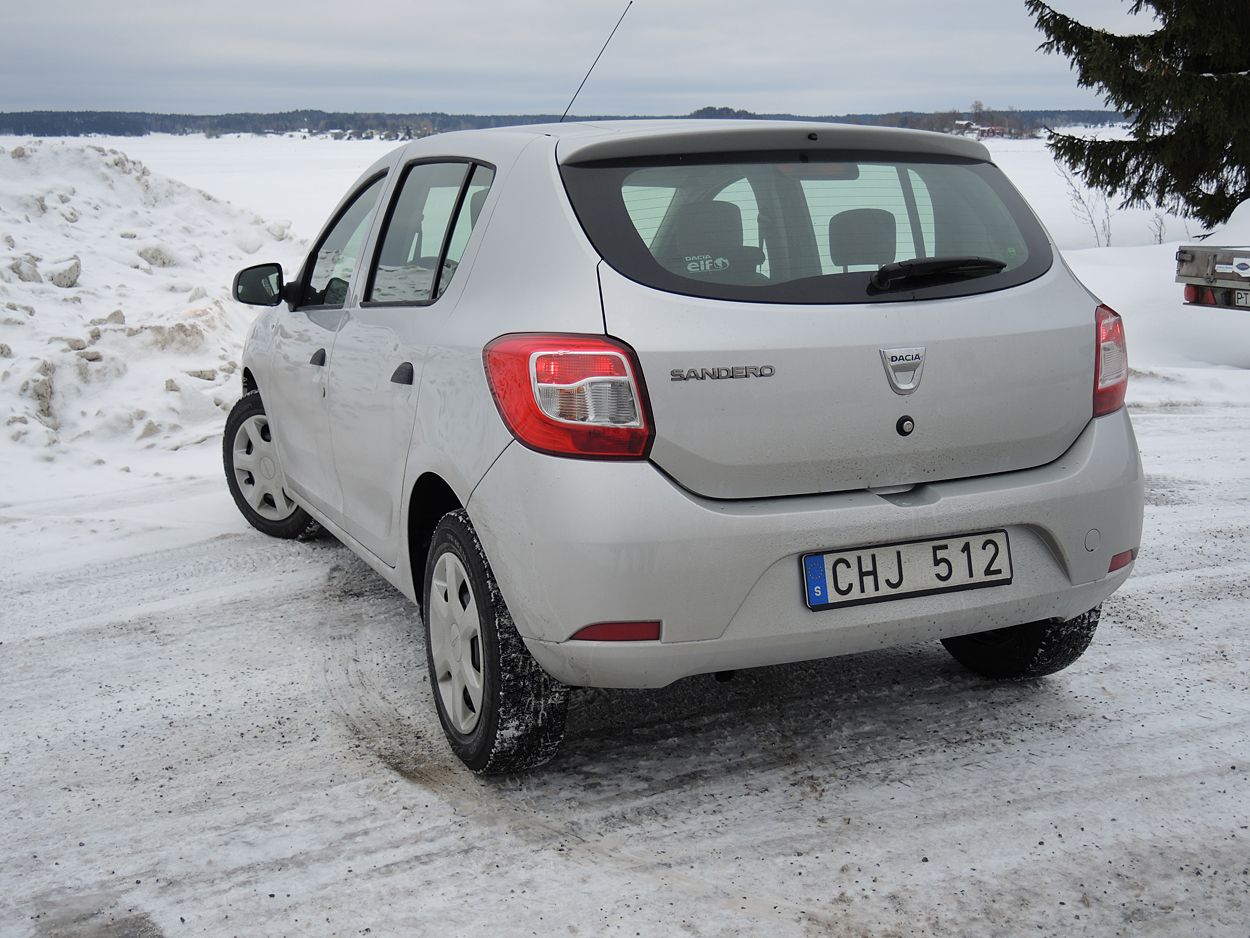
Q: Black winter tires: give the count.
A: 3